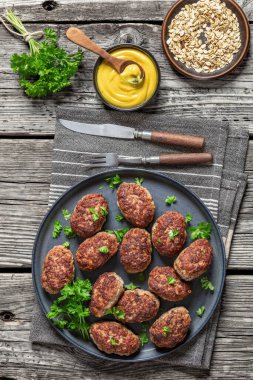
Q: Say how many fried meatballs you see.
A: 12